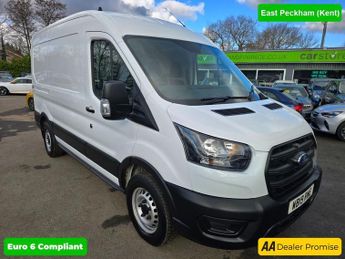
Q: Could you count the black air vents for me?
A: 2